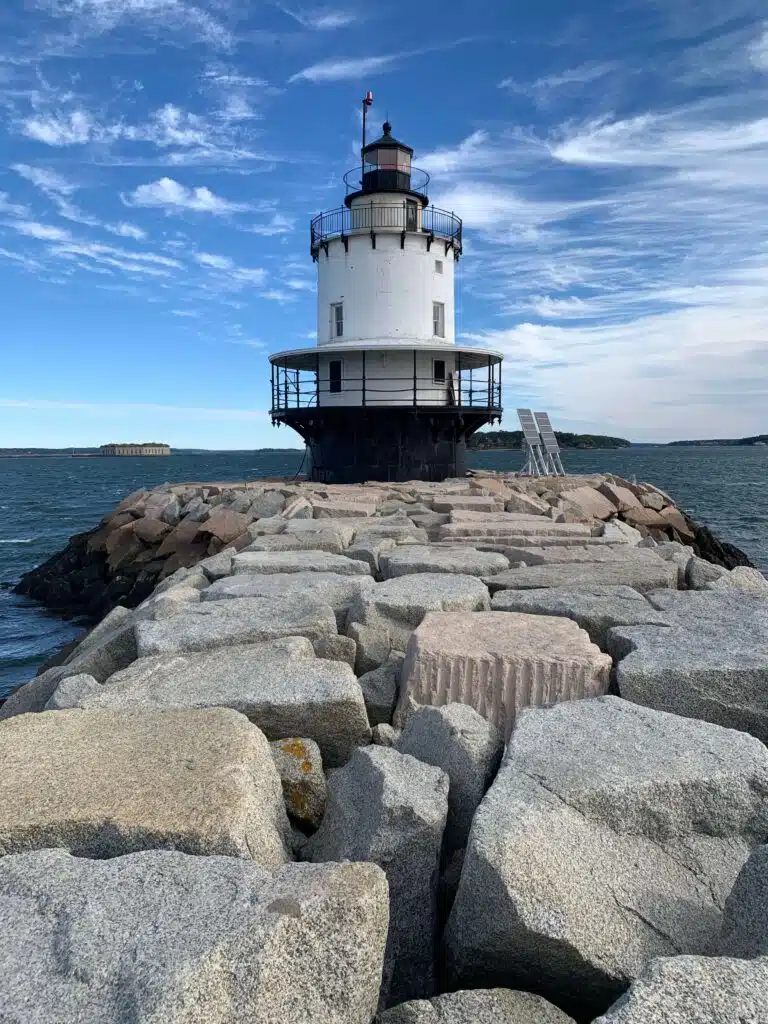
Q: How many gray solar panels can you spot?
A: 2